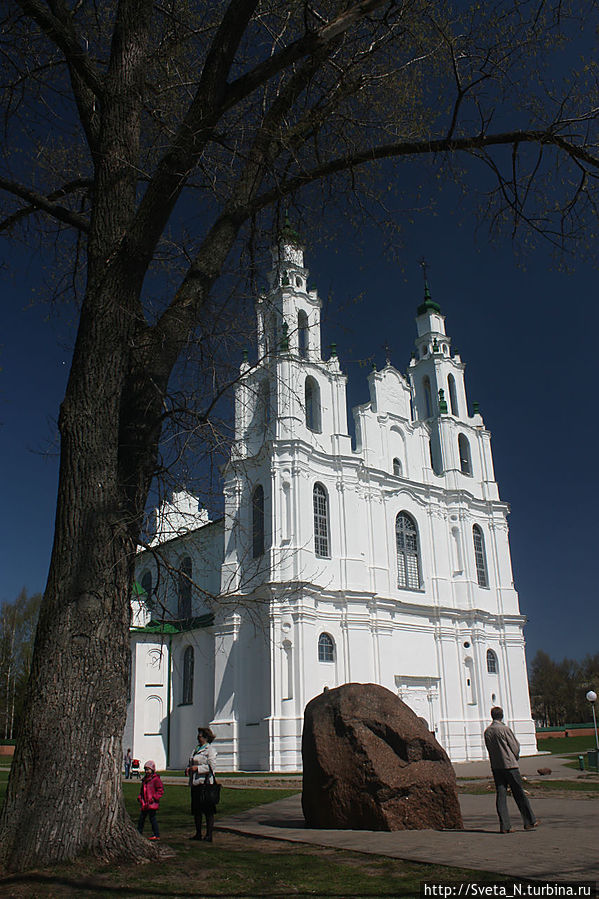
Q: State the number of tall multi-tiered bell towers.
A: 2